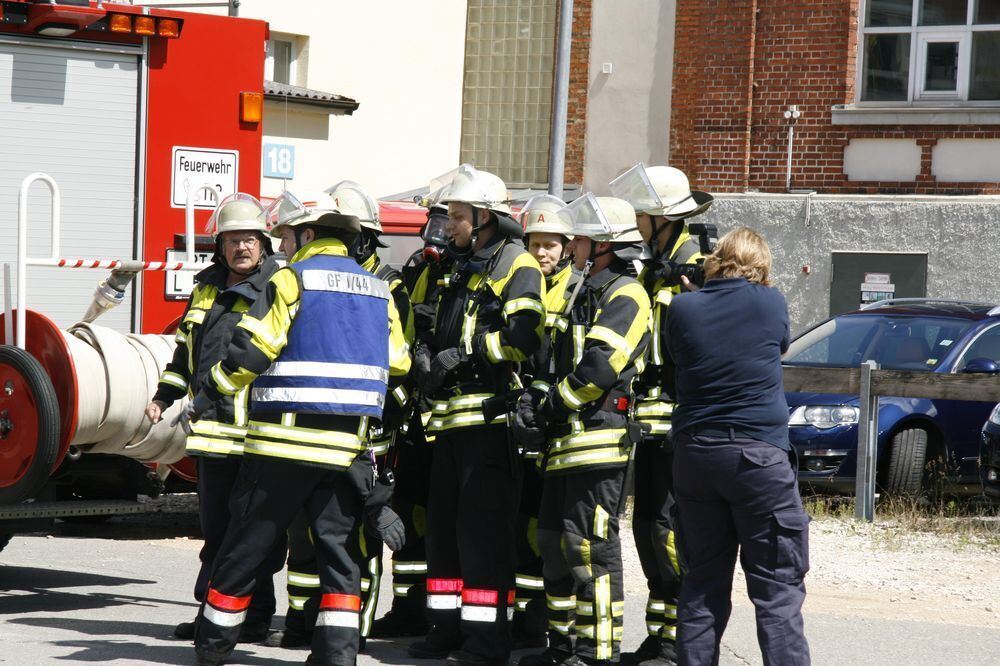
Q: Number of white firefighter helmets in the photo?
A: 8